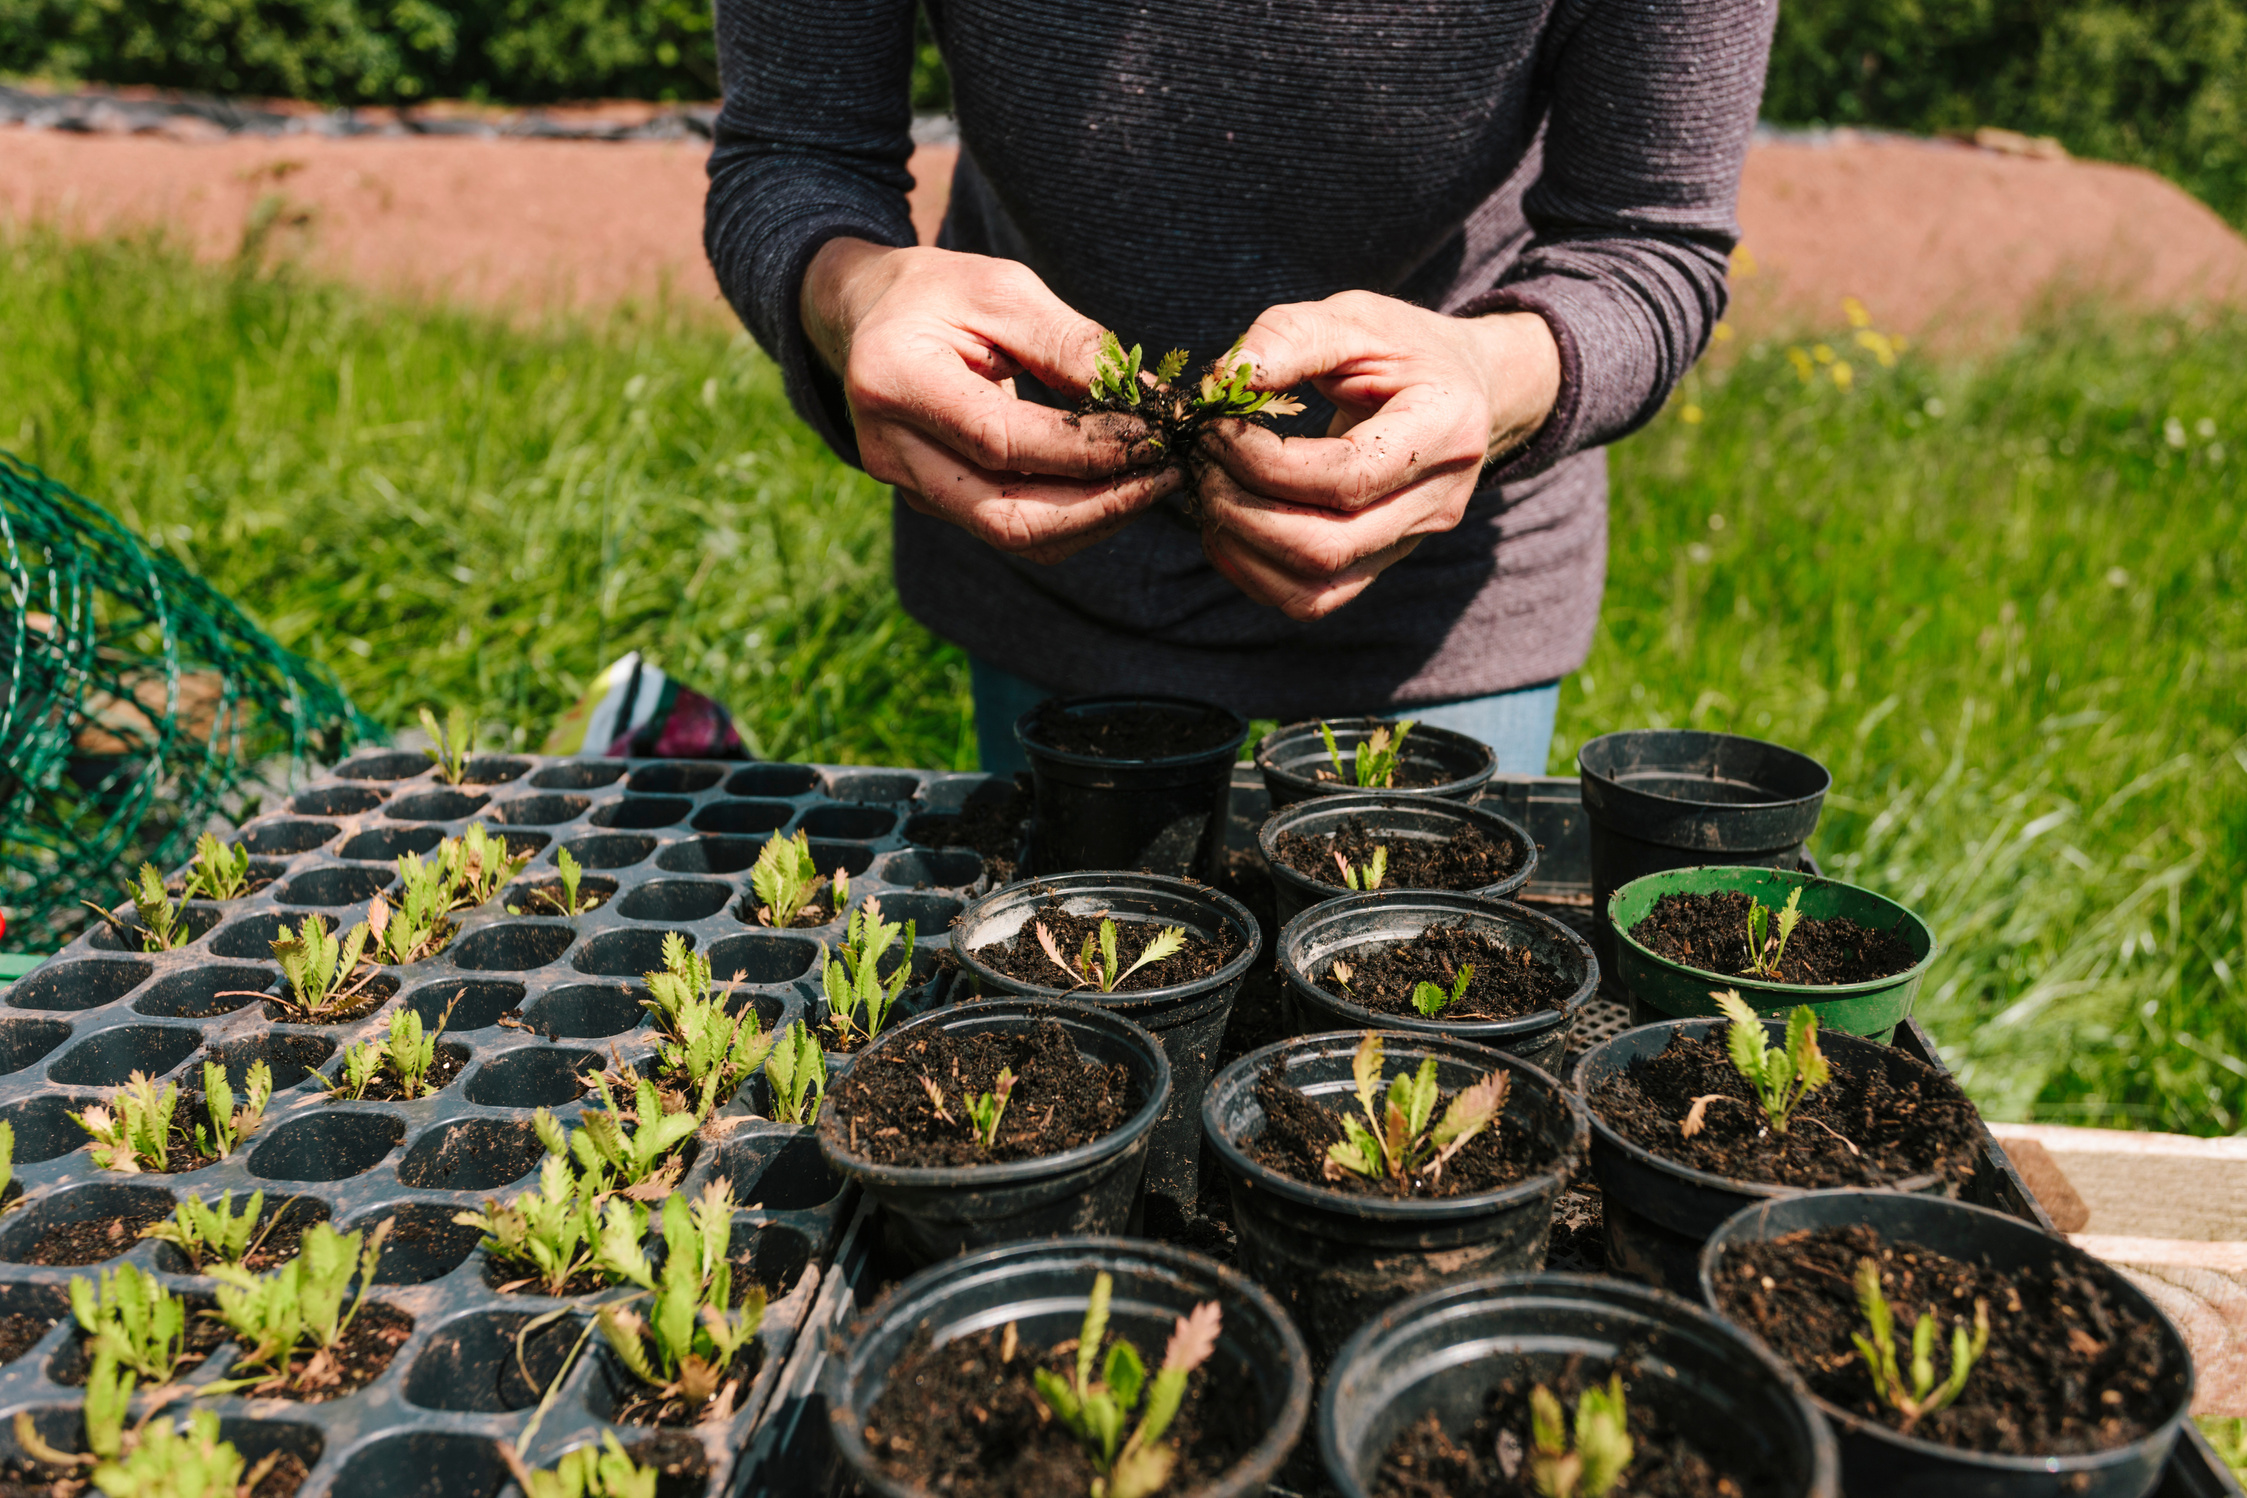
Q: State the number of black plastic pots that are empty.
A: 1